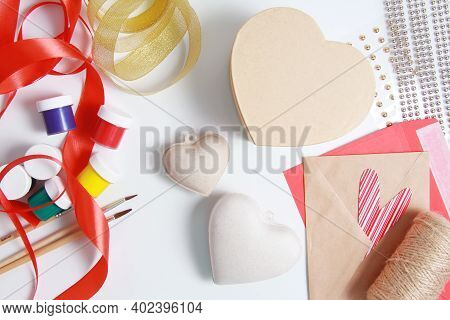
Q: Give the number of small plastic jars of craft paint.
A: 6